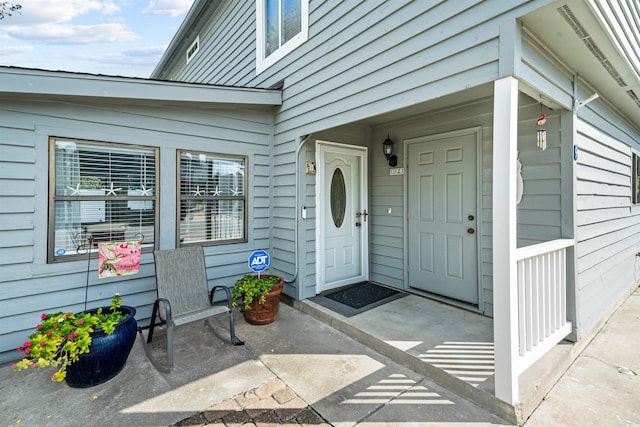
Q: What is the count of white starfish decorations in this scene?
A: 6